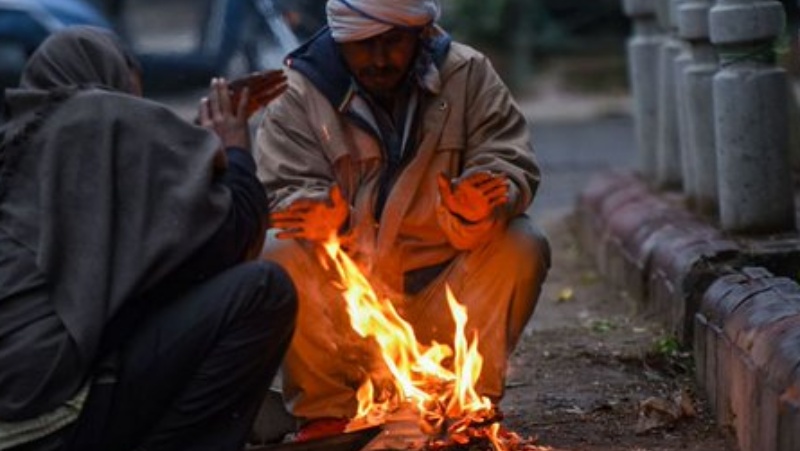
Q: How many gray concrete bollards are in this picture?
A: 5